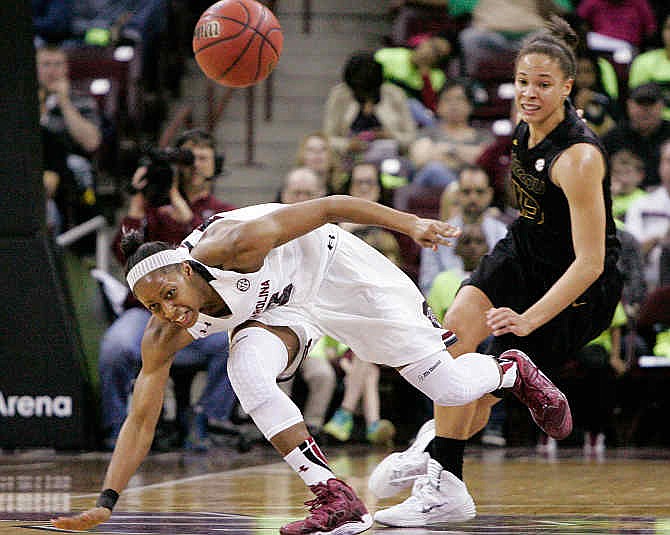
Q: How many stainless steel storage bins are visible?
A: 0